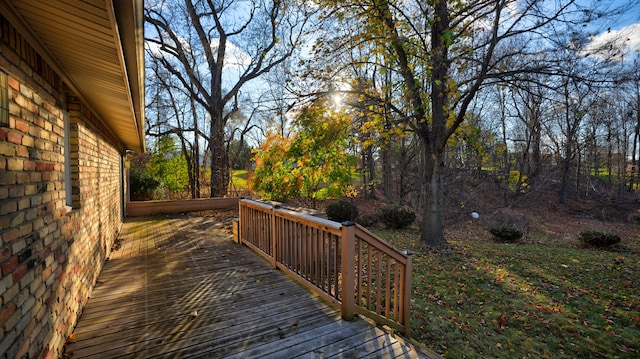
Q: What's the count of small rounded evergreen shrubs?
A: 4